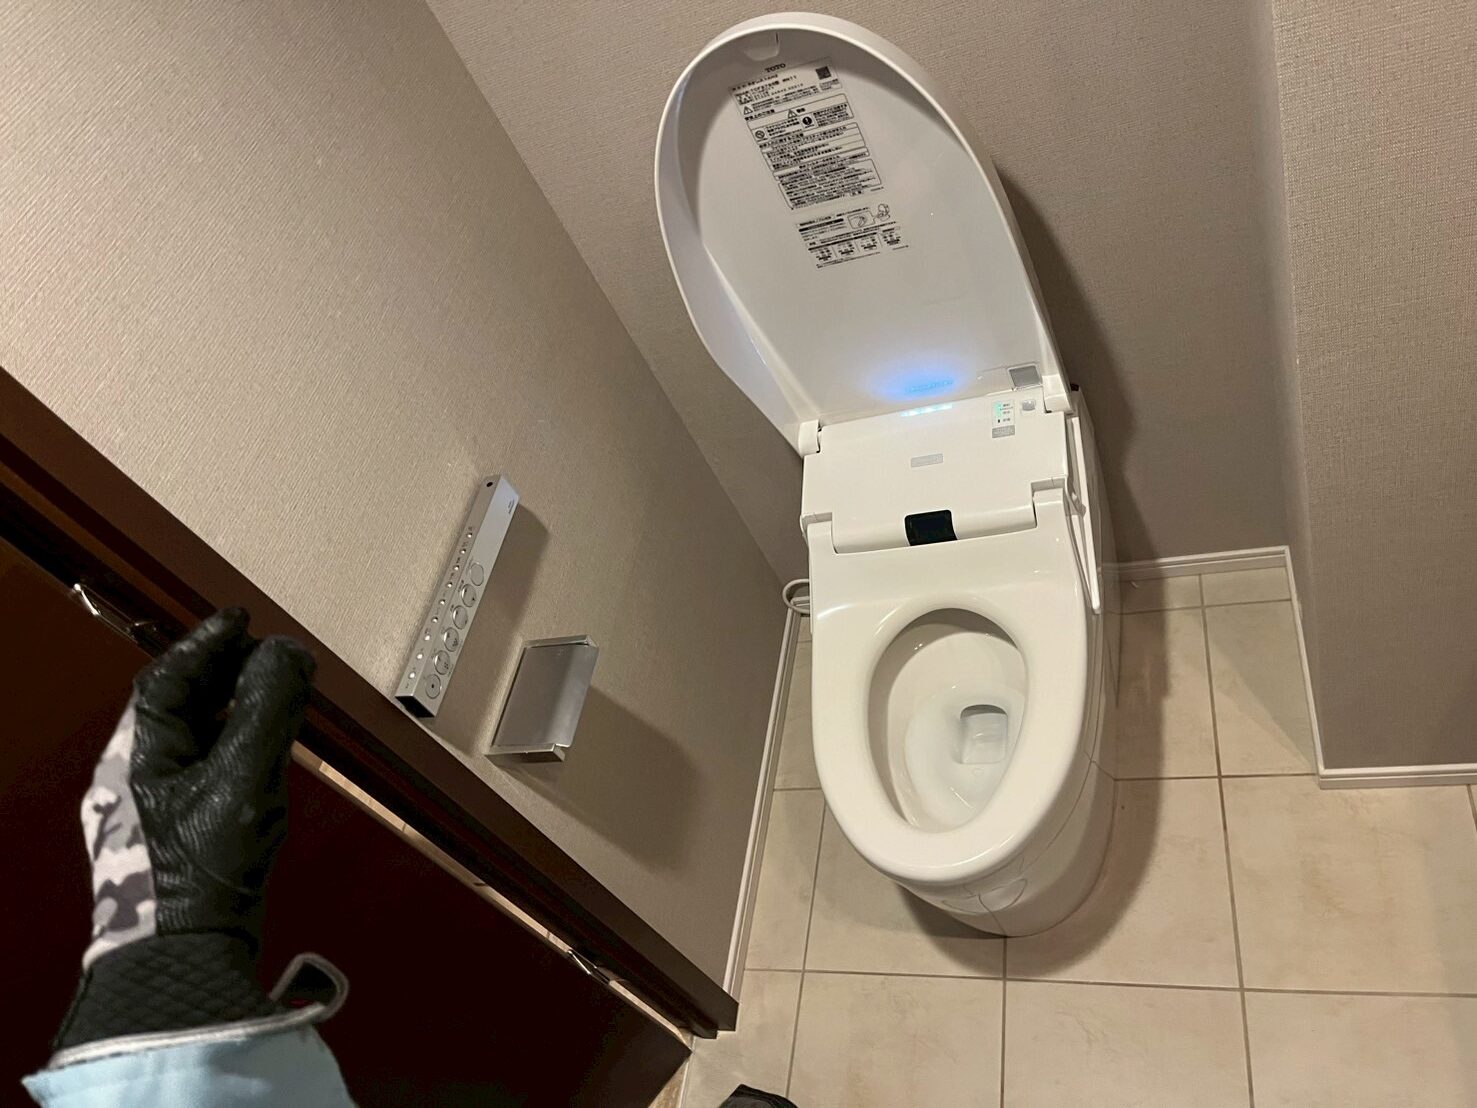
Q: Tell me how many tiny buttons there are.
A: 9